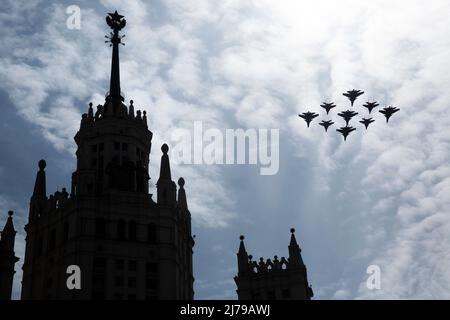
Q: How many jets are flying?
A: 9